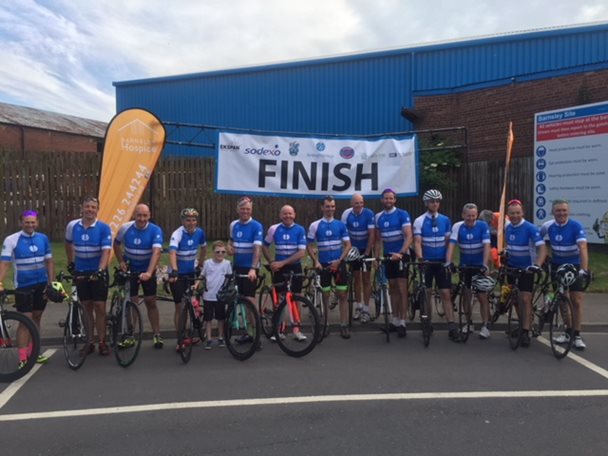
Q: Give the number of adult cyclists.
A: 13